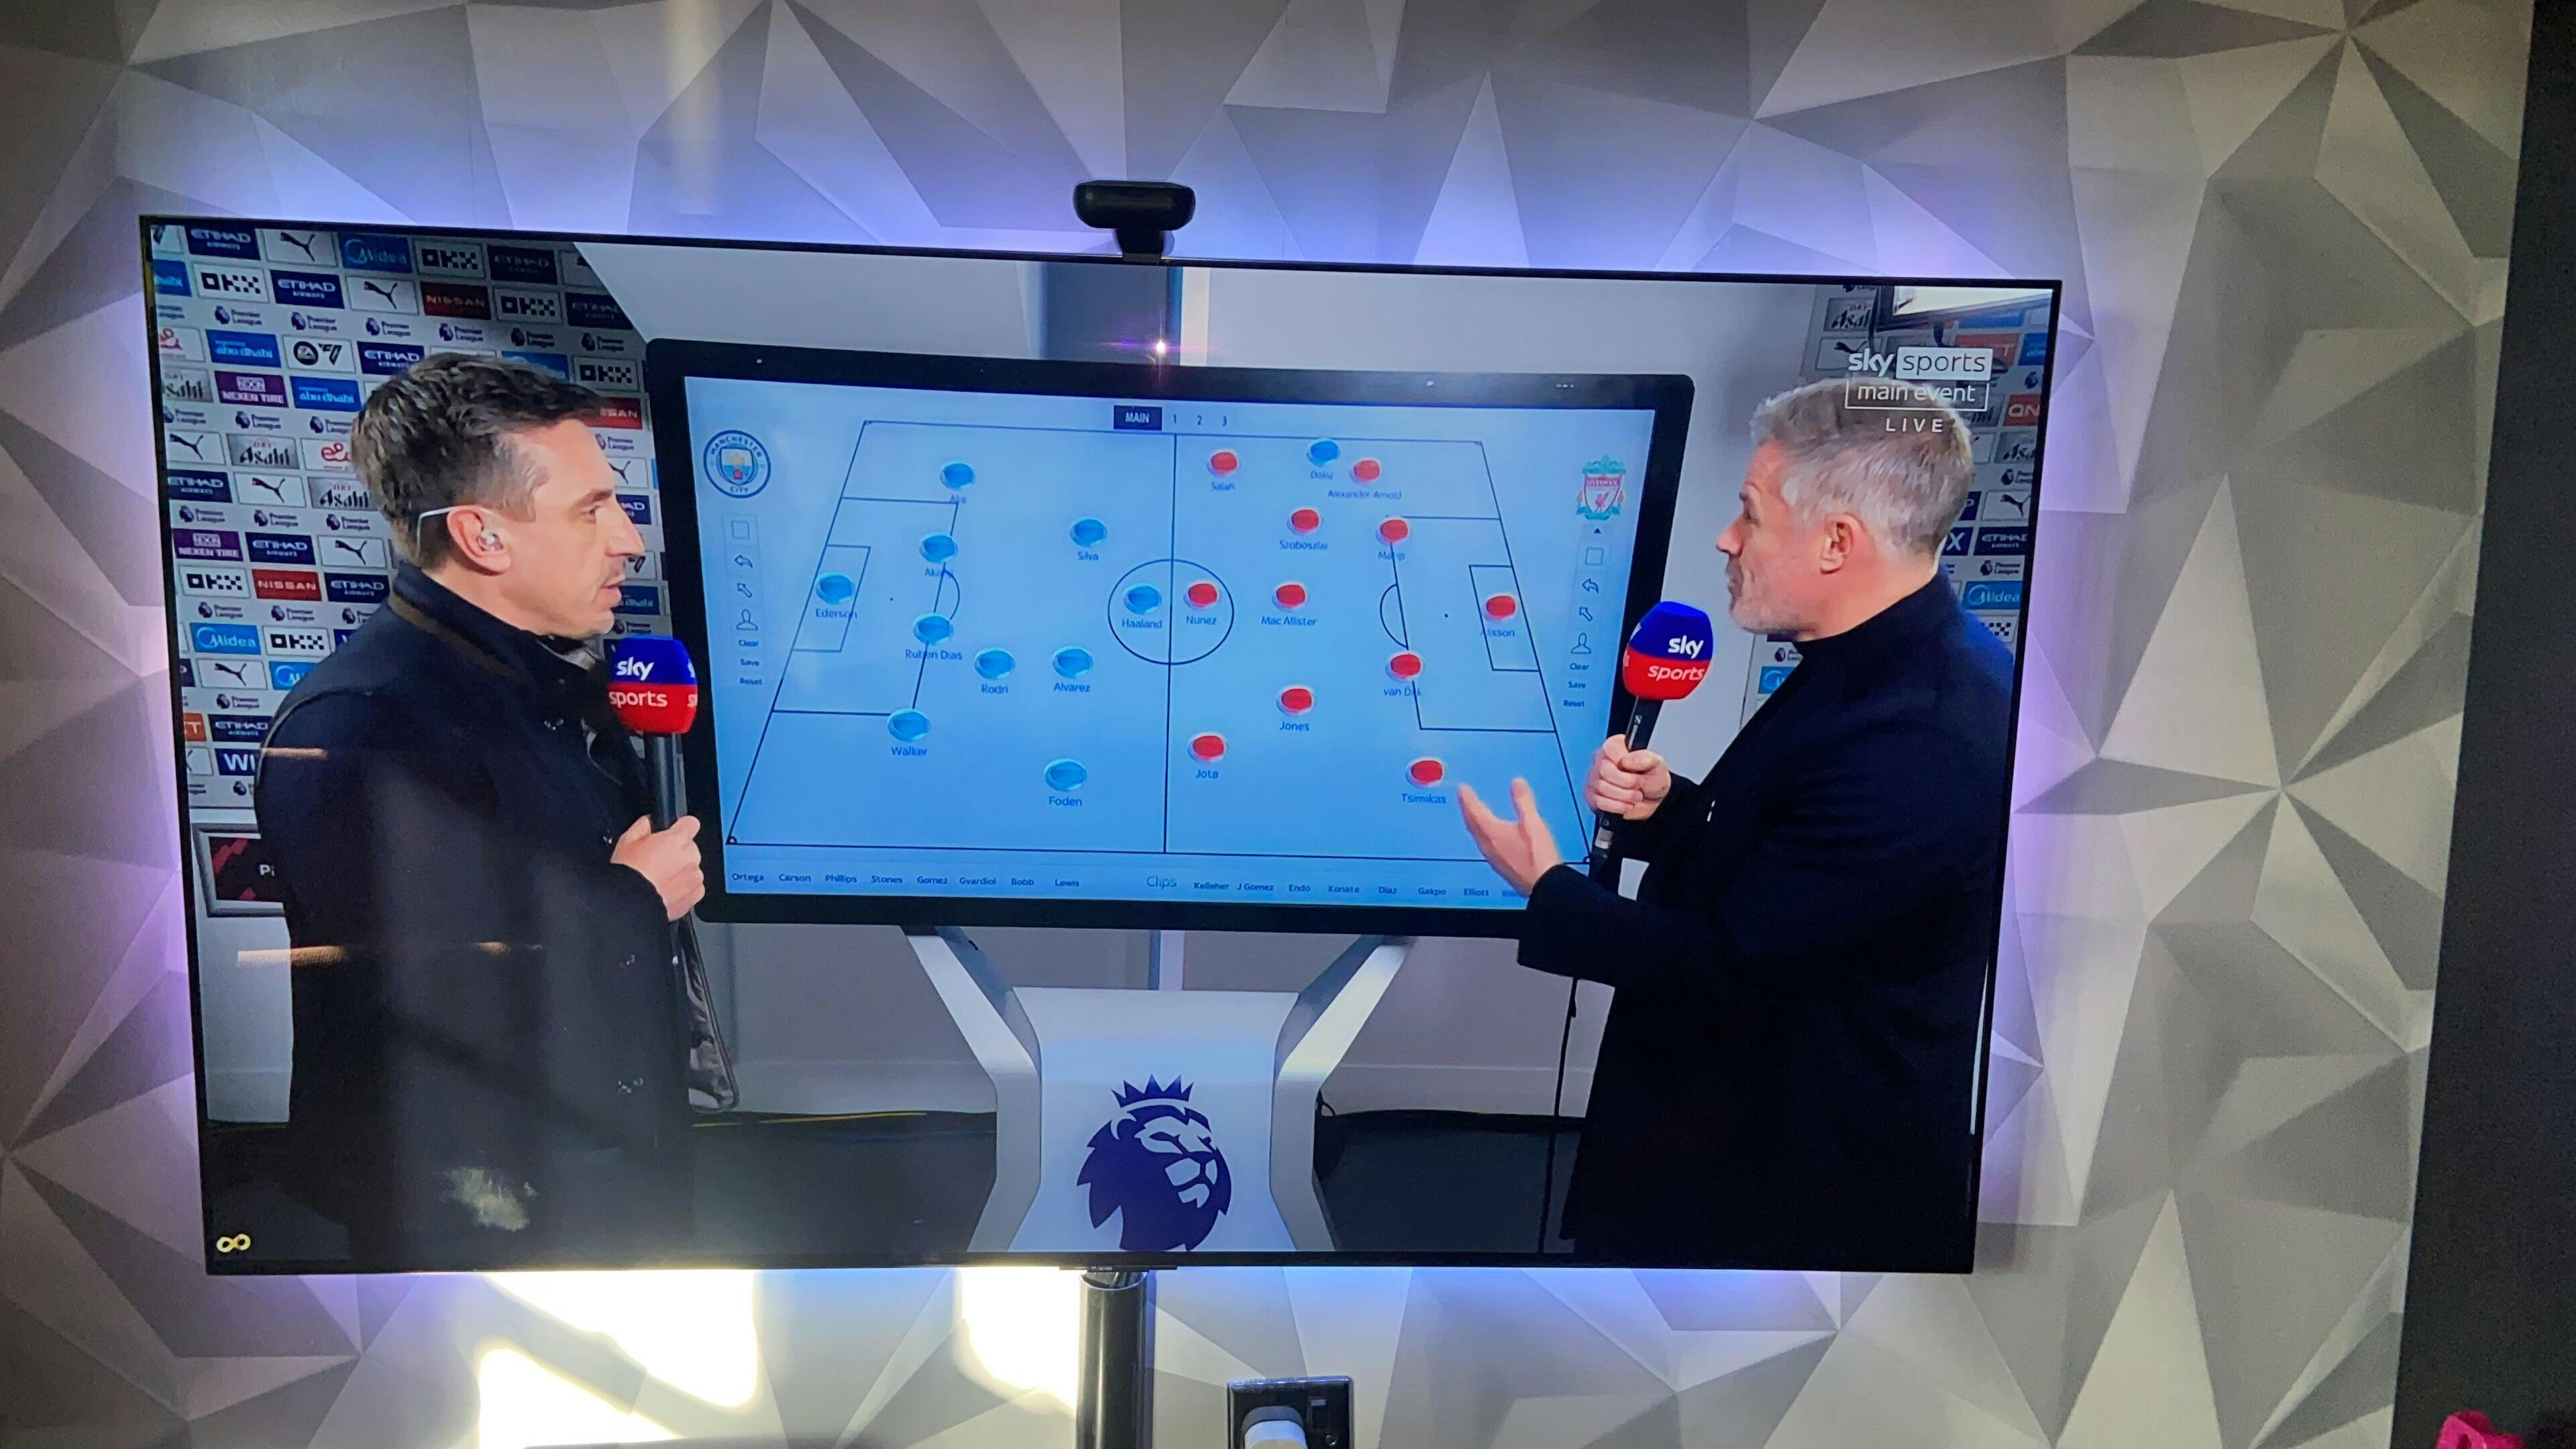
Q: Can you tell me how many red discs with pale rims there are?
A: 11